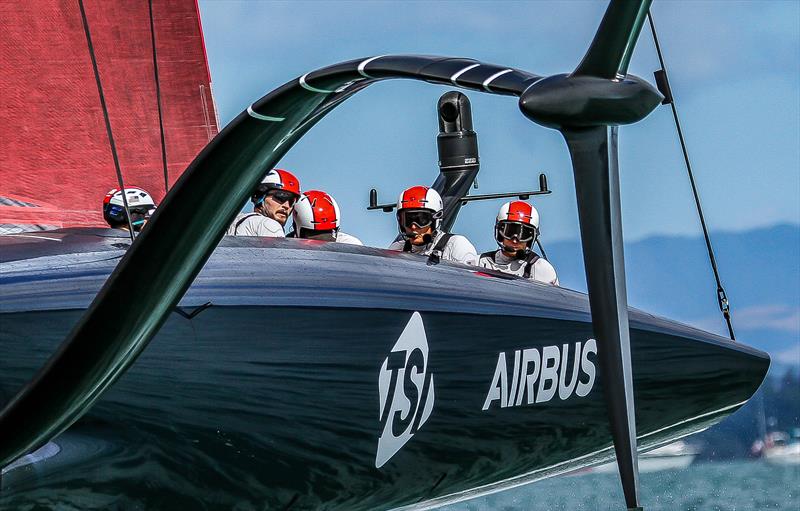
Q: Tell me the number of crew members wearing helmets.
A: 5